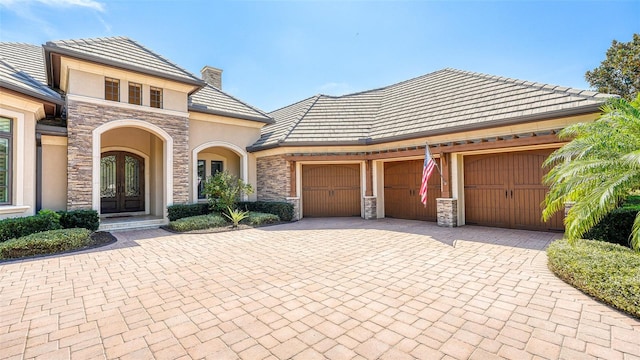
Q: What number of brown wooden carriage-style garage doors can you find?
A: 3